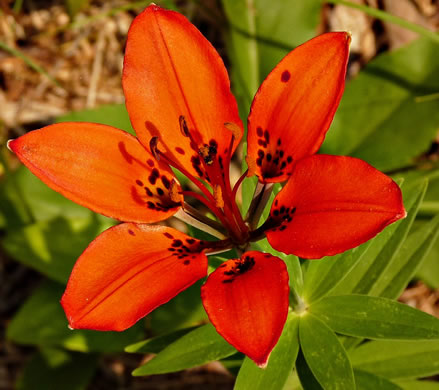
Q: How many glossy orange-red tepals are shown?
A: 6